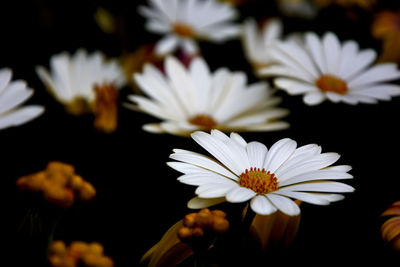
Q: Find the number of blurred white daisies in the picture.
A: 6